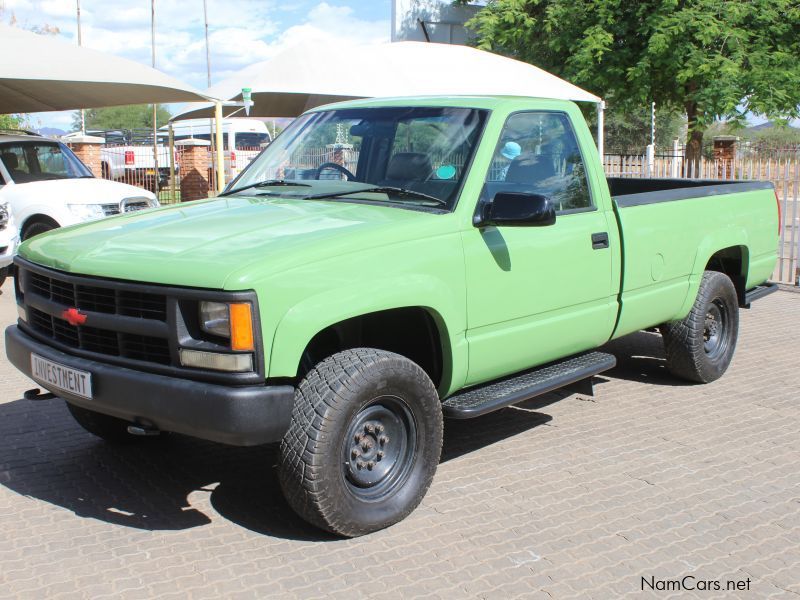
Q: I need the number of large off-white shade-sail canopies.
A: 2